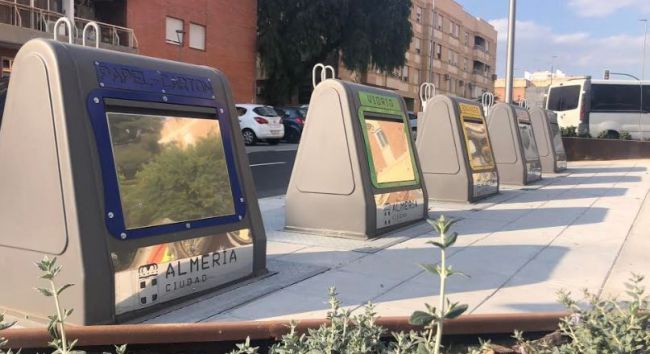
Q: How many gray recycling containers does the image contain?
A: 5